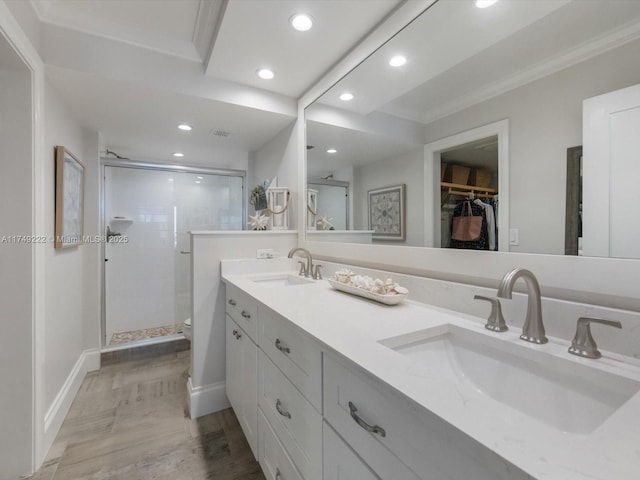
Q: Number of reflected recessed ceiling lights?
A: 4